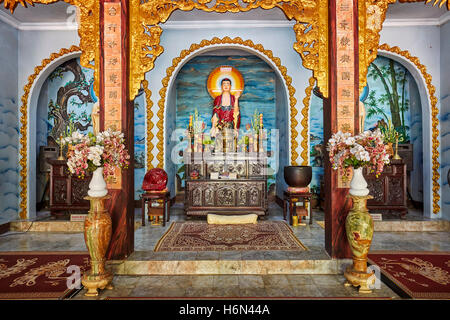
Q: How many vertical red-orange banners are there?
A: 2